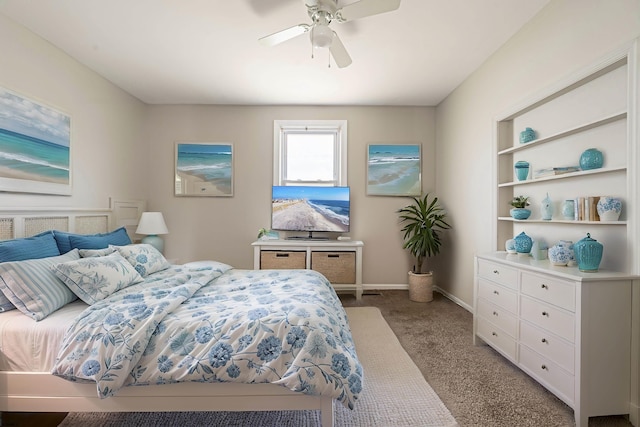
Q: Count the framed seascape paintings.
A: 3